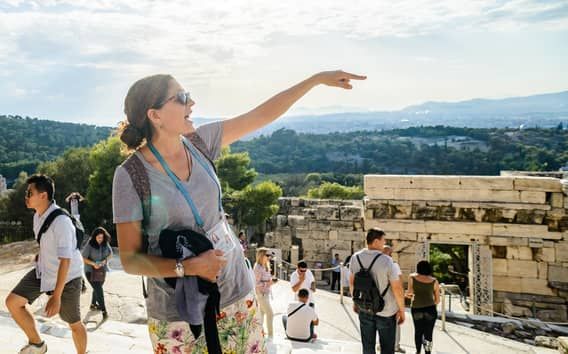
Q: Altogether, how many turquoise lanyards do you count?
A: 1